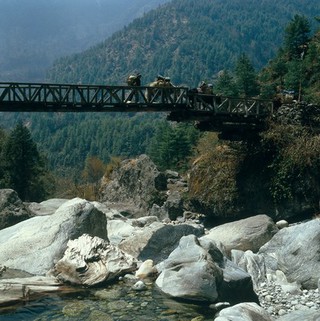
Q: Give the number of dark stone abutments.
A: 1